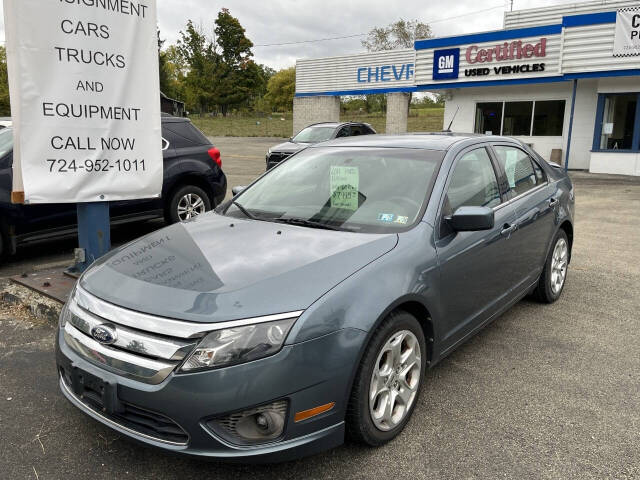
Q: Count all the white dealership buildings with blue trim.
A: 1